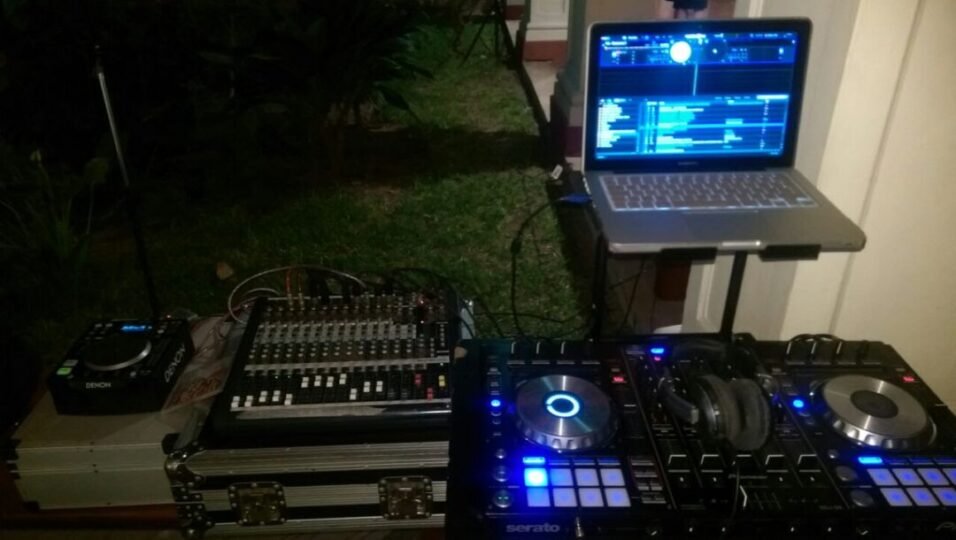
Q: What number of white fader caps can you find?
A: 12